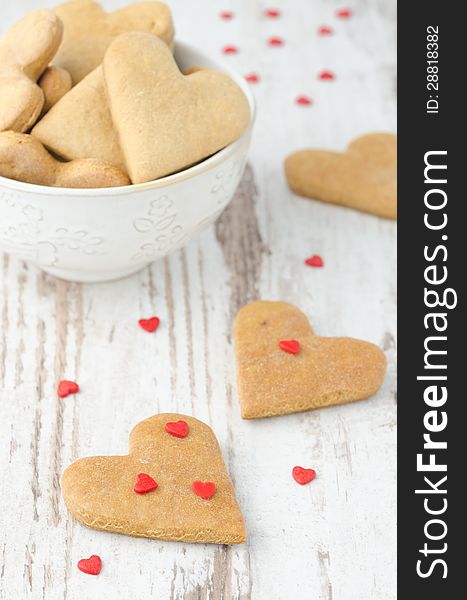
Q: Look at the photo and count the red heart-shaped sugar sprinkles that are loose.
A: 14